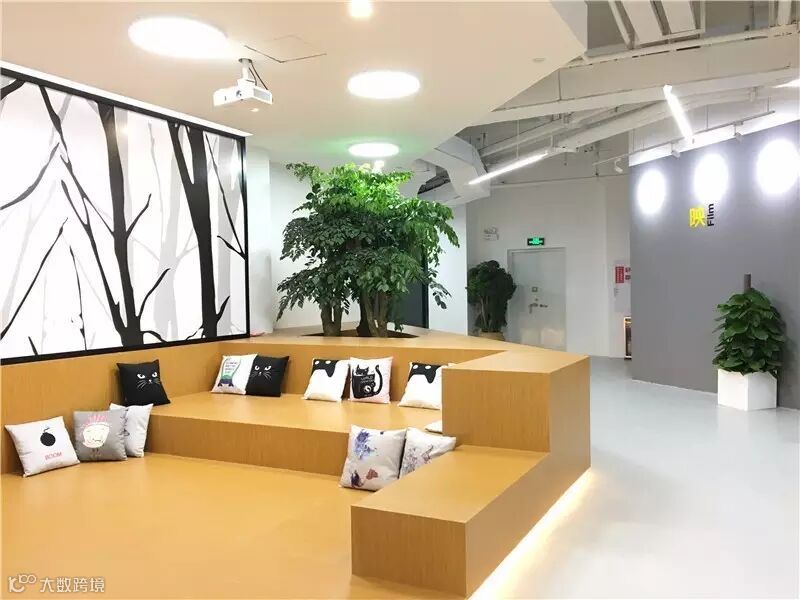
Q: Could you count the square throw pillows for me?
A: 12